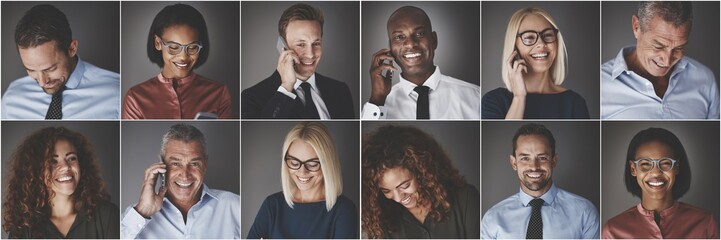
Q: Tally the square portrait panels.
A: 12